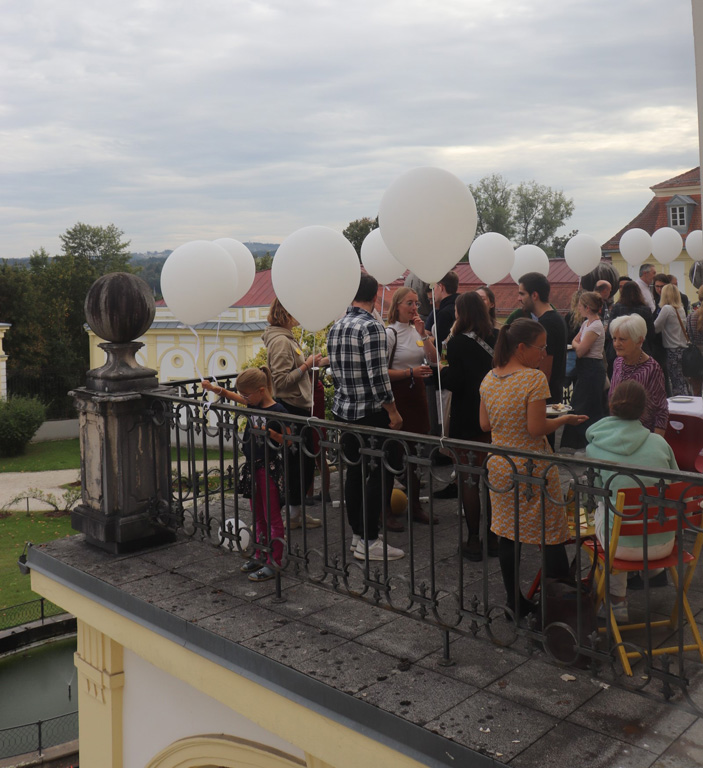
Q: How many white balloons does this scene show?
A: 12